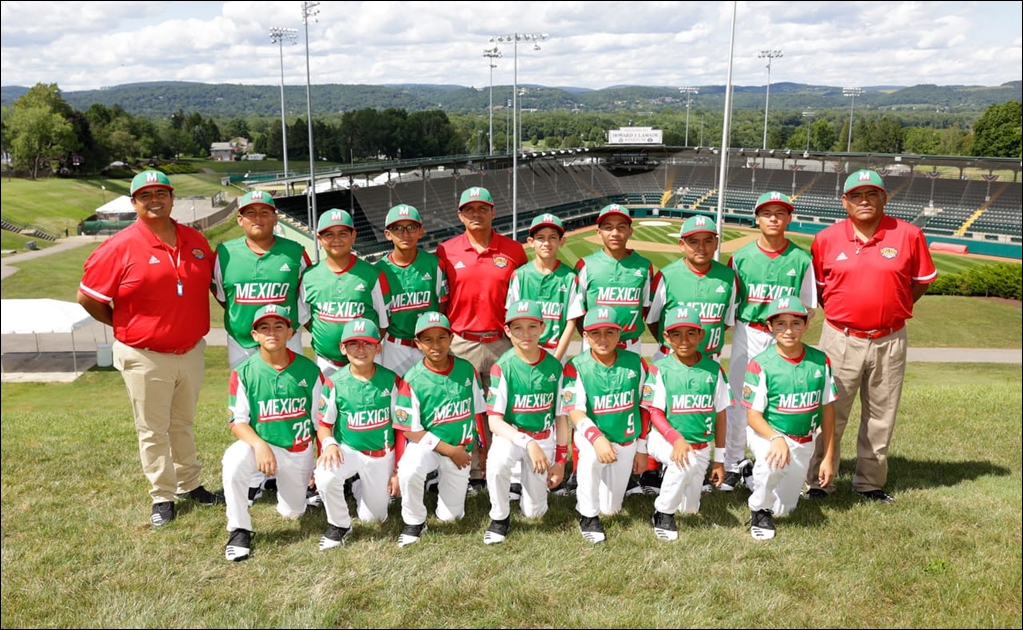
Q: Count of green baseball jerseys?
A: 14